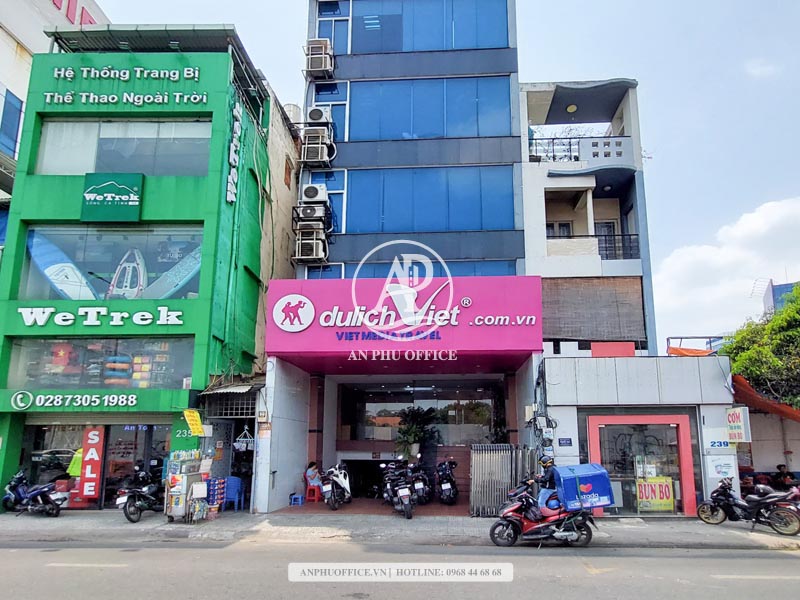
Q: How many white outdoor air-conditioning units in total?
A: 9